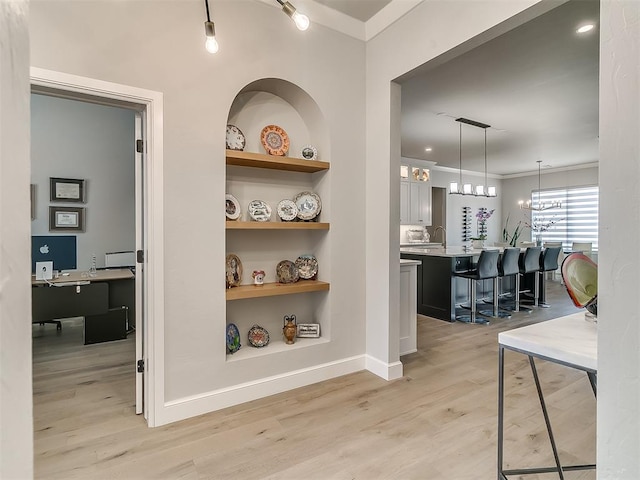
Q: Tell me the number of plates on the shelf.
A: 12